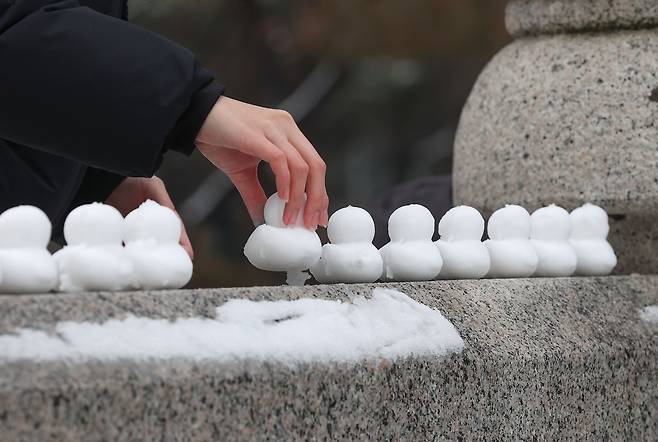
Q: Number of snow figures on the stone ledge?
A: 10